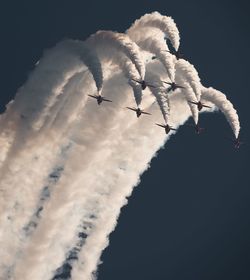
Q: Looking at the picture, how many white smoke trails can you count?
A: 9